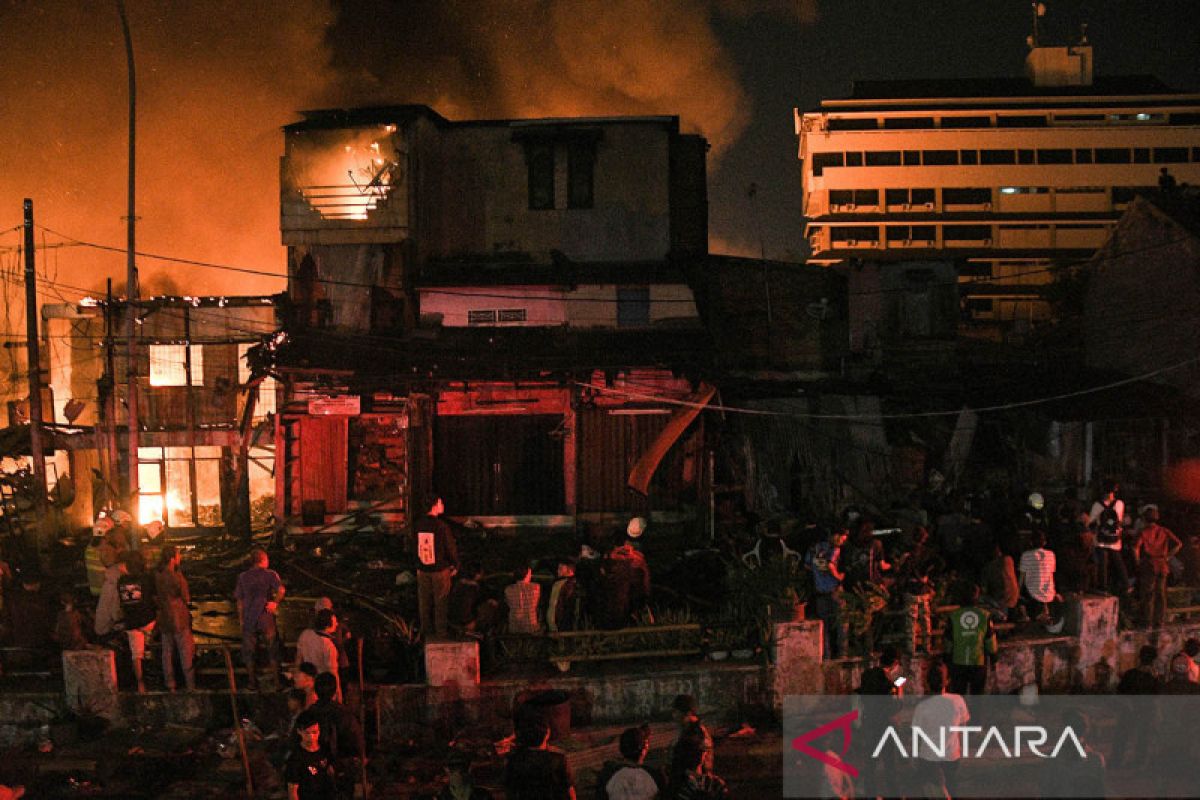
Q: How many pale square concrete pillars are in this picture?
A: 4